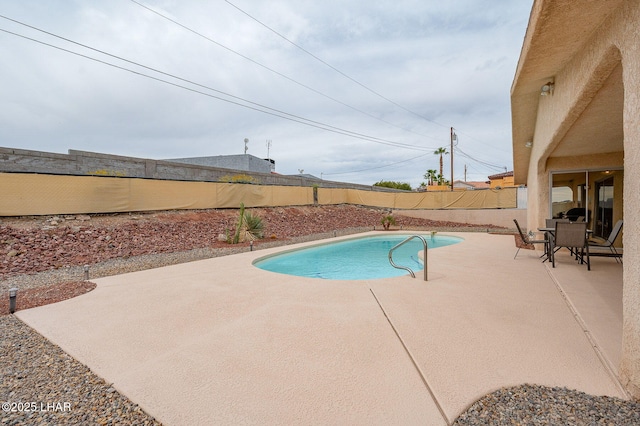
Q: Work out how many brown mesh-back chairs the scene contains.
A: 4